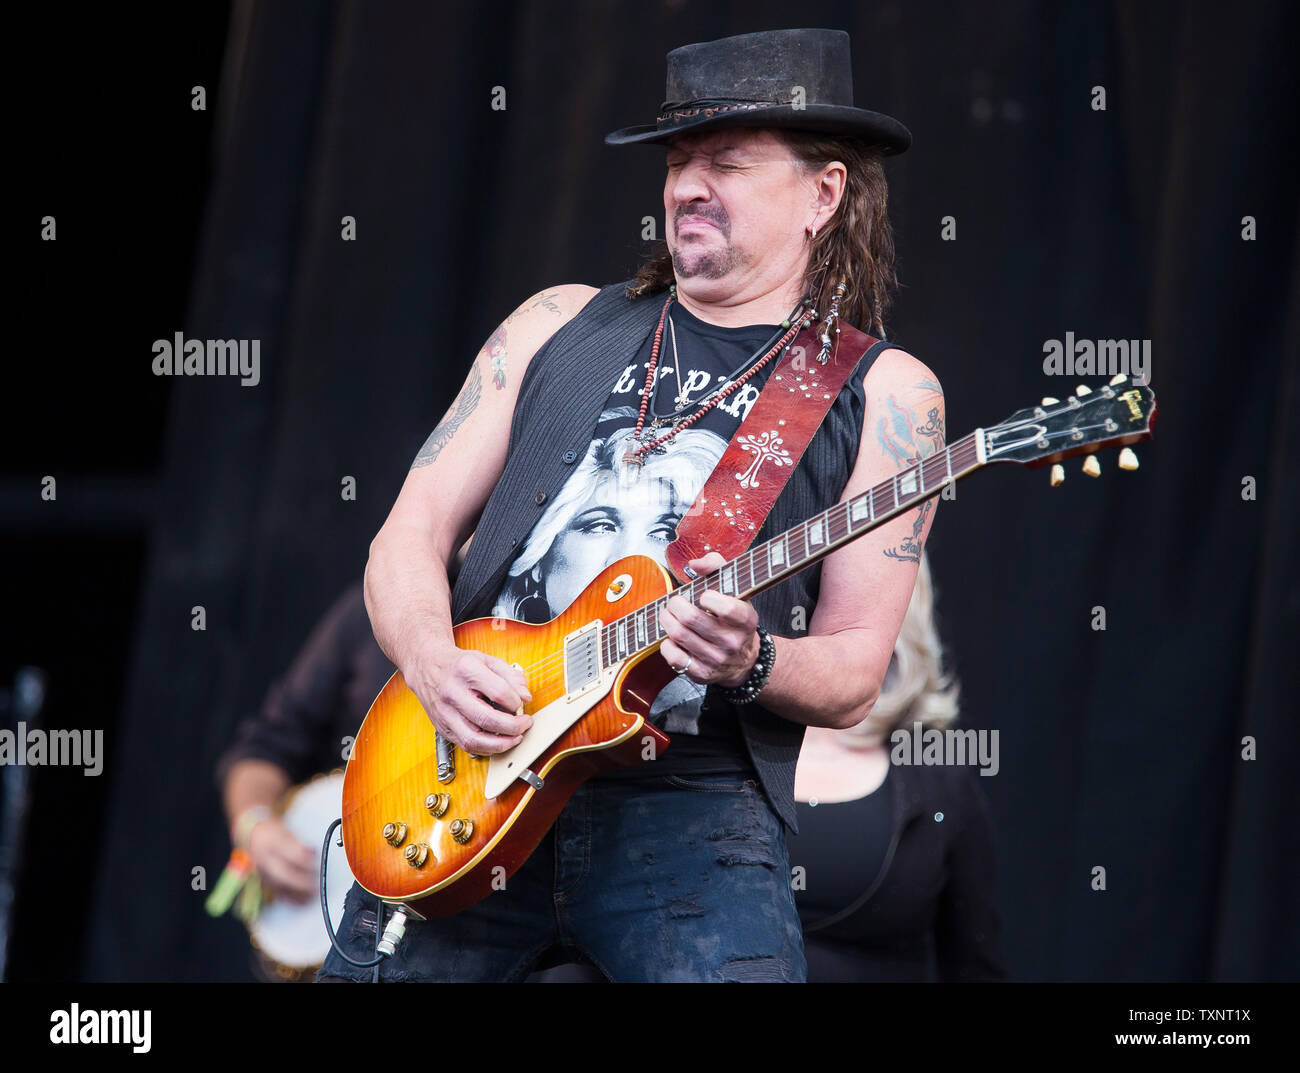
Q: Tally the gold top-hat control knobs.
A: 4